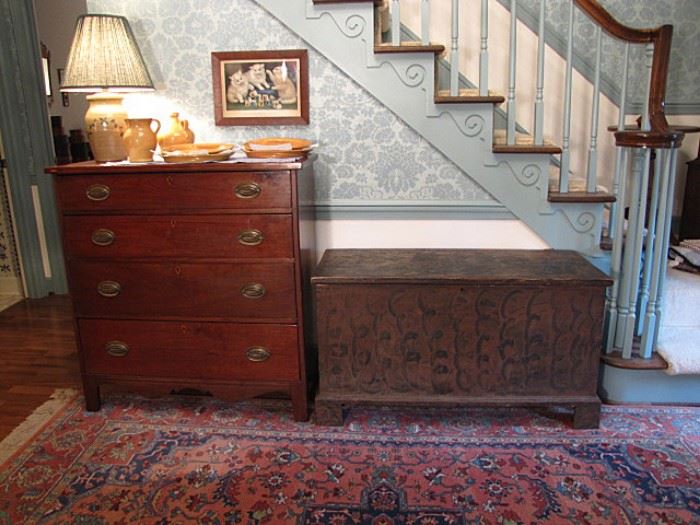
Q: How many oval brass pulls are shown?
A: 8